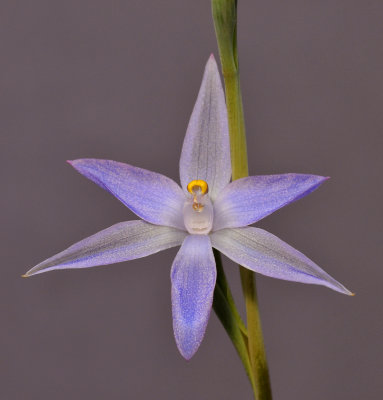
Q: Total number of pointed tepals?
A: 6